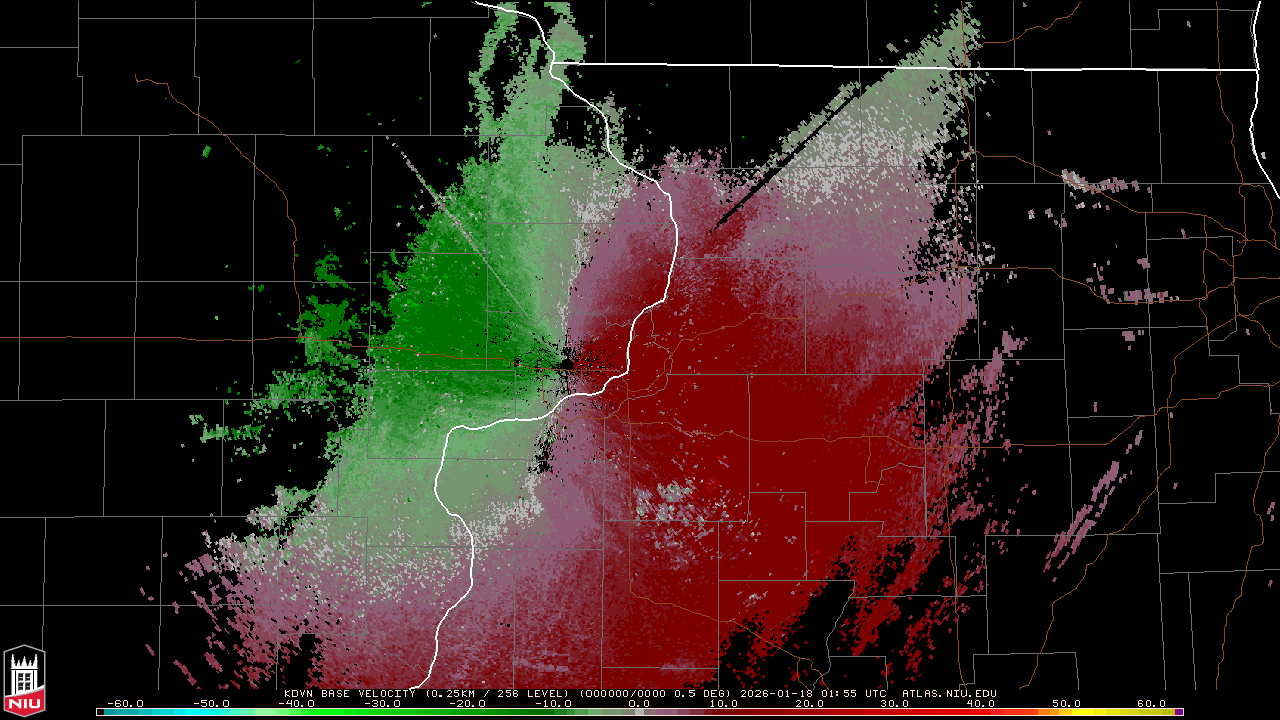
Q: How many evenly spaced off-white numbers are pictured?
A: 13